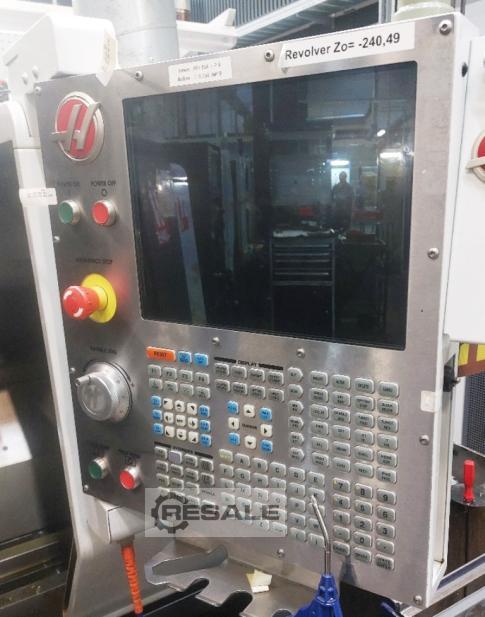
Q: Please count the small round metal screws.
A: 13